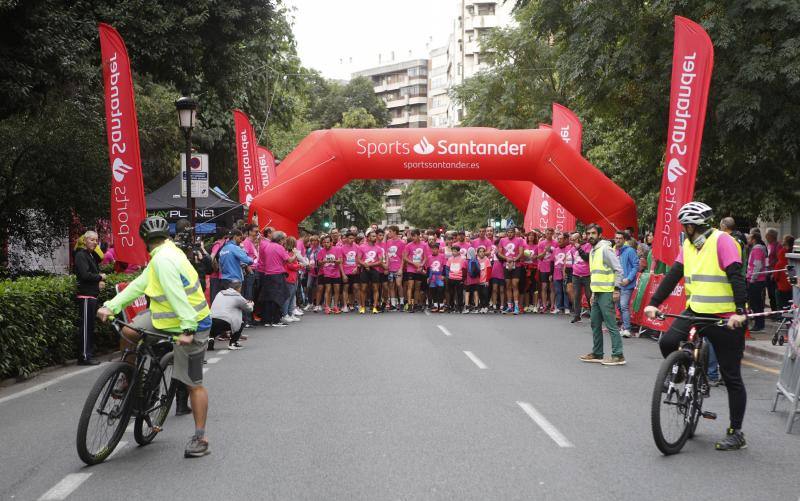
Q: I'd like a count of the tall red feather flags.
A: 6